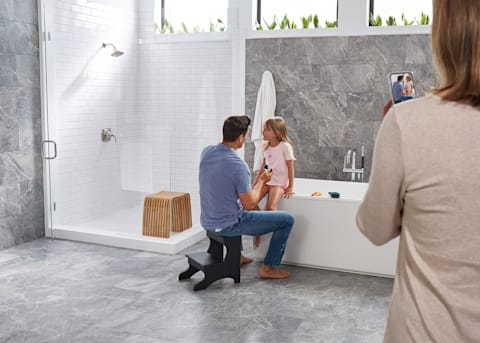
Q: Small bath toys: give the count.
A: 2